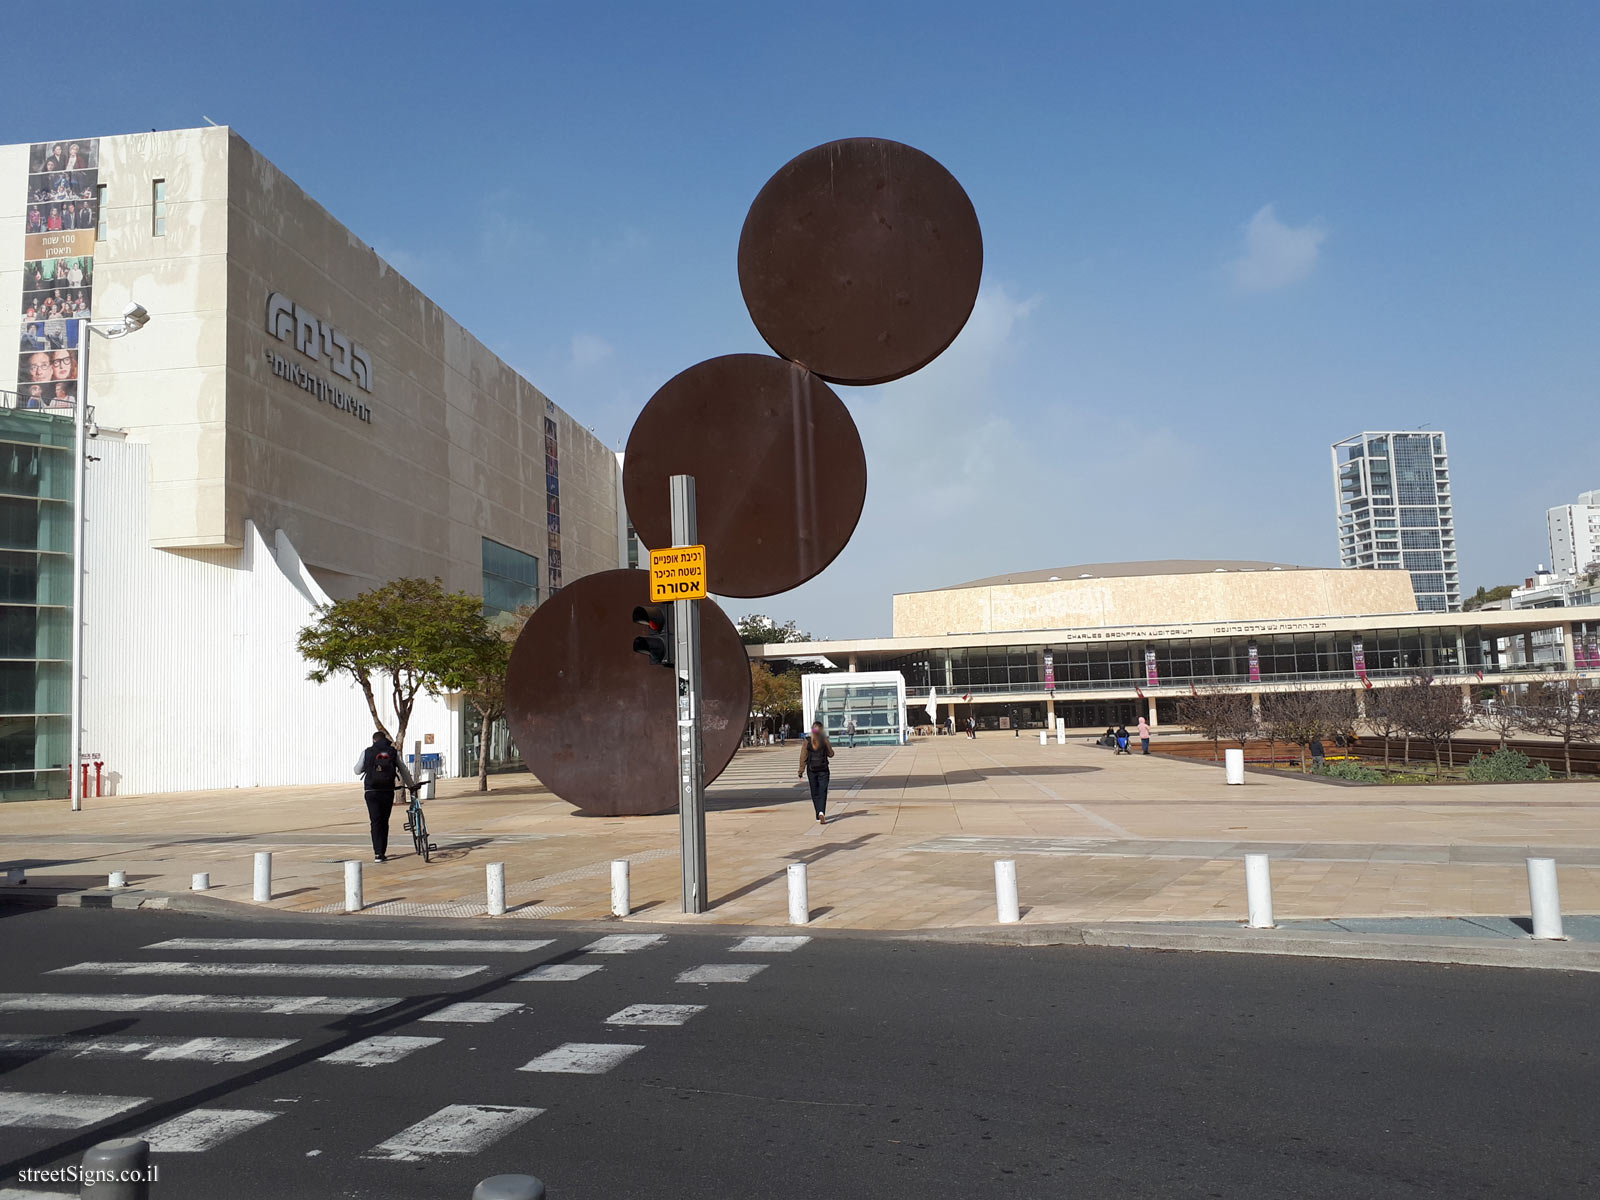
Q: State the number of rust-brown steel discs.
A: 3